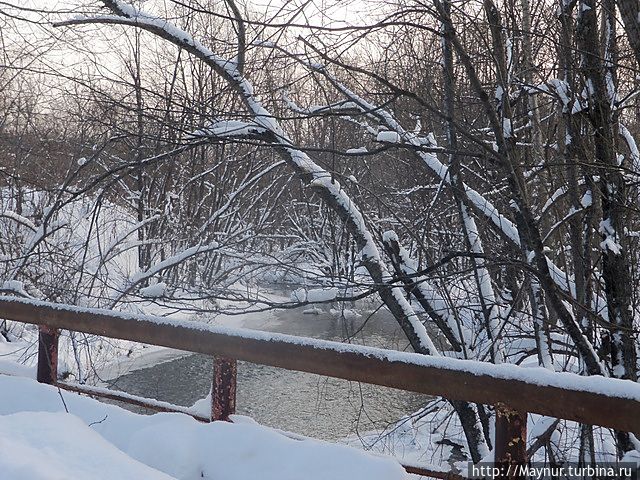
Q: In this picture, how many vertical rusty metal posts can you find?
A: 3